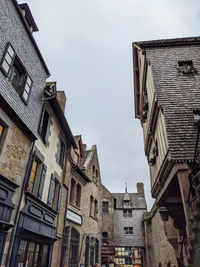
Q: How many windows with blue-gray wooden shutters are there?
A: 4